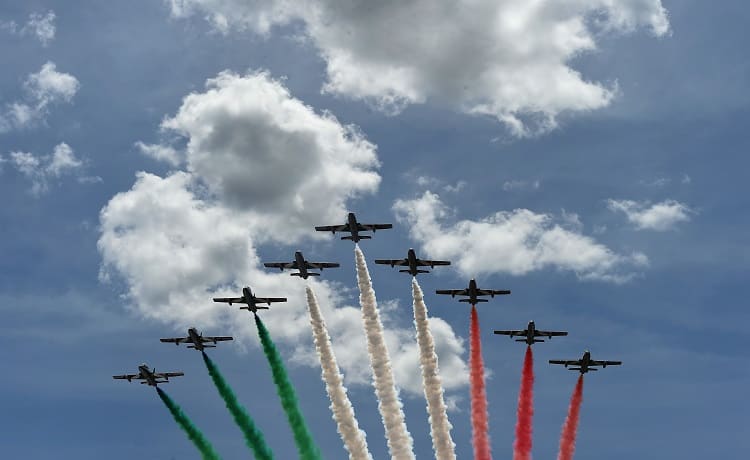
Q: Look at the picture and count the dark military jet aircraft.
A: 9